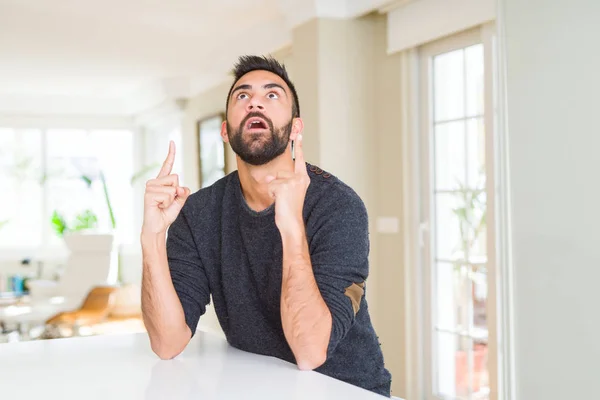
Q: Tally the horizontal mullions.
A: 4